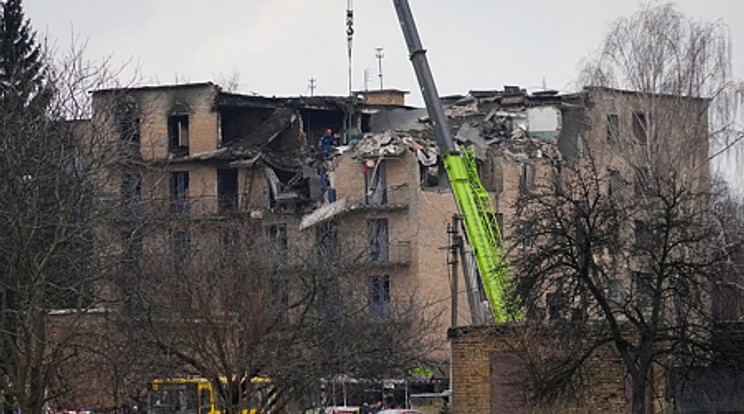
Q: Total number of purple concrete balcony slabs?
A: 0